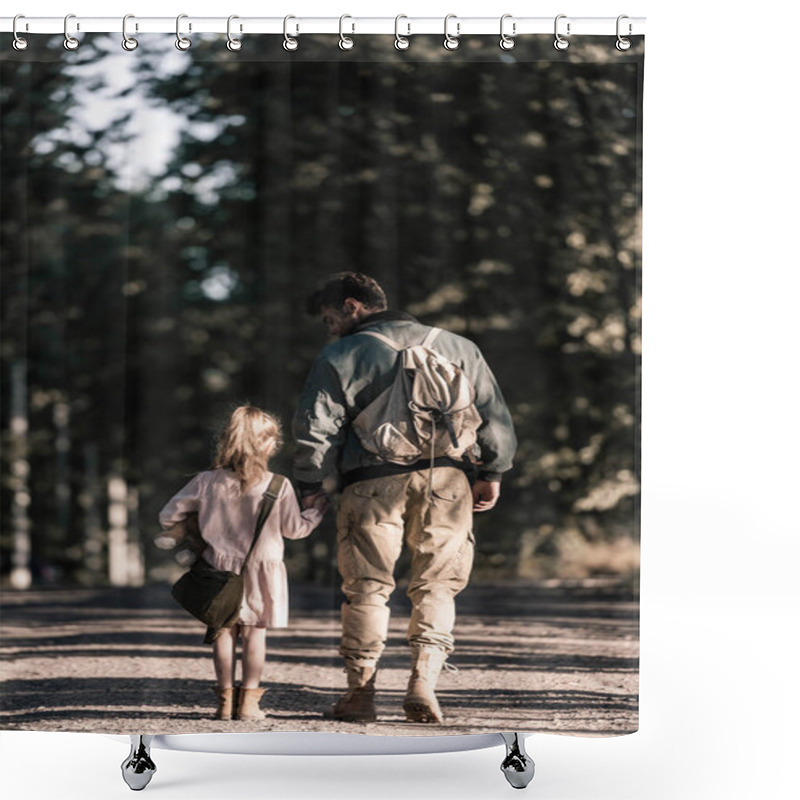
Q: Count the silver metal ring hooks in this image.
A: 12